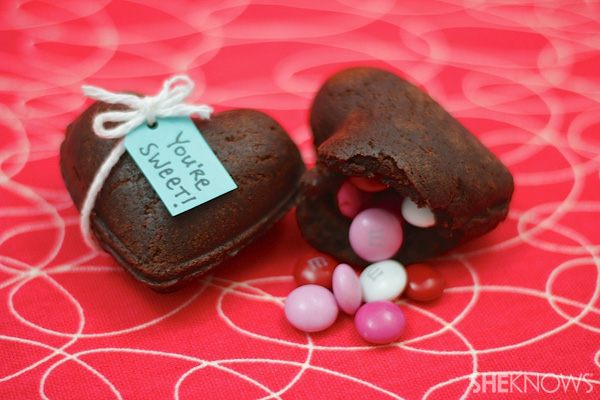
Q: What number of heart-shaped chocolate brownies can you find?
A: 2